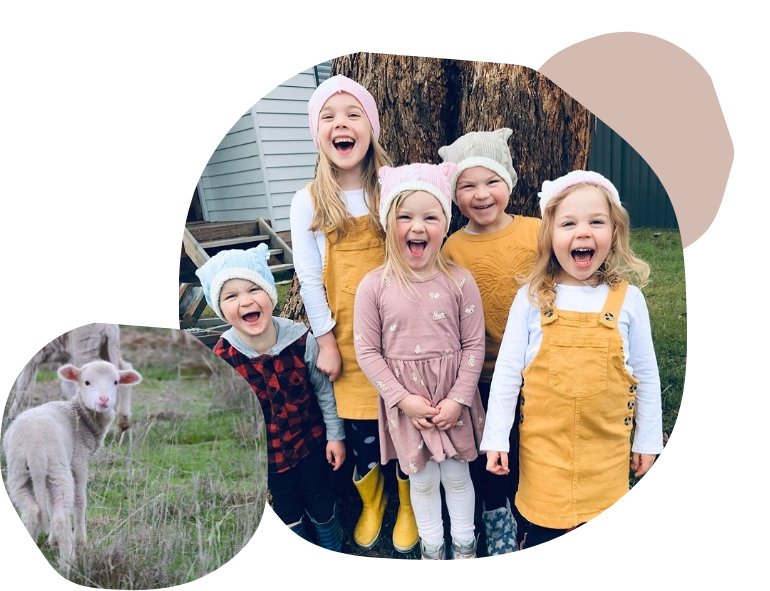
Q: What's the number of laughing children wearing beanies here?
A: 5